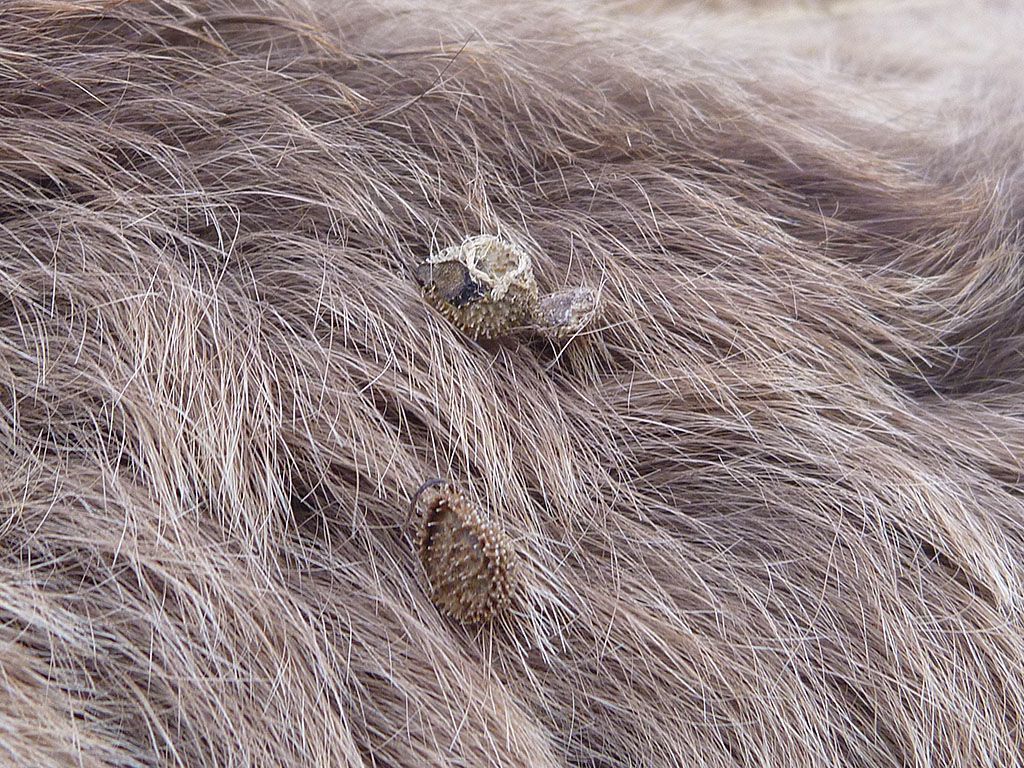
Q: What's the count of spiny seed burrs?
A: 3